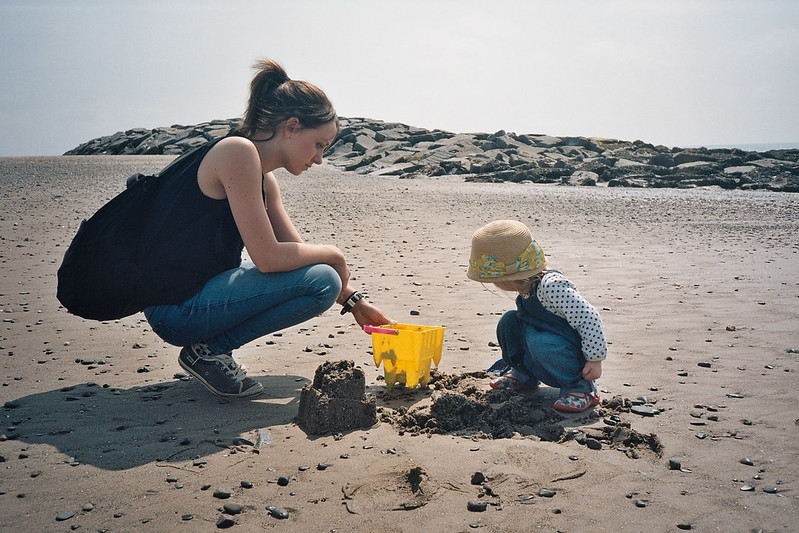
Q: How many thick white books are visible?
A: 0